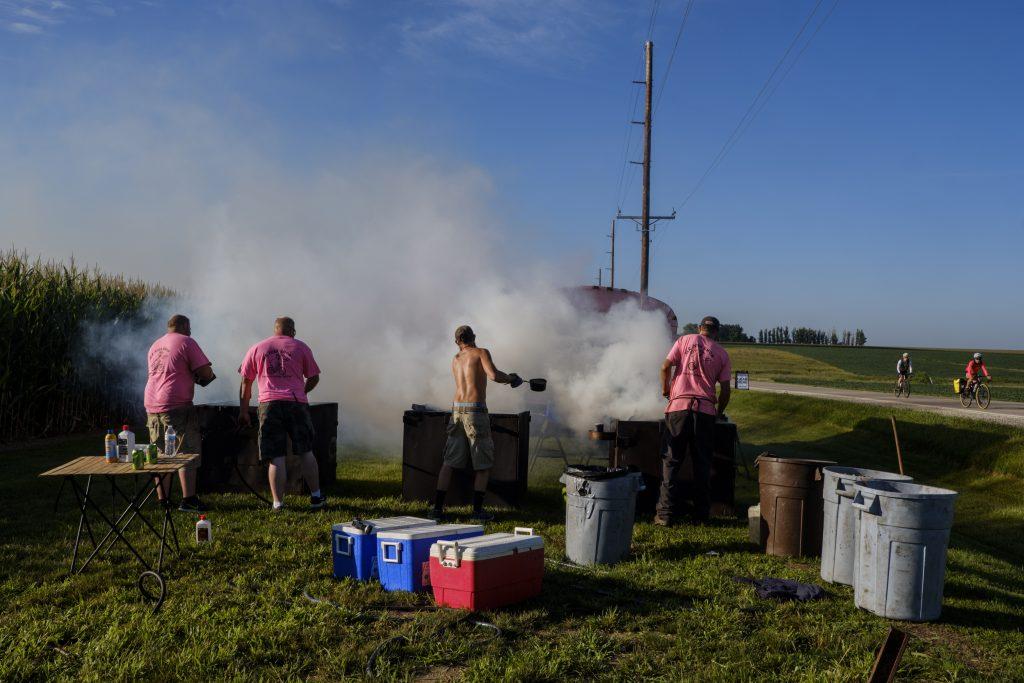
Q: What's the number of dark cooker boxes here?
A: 3